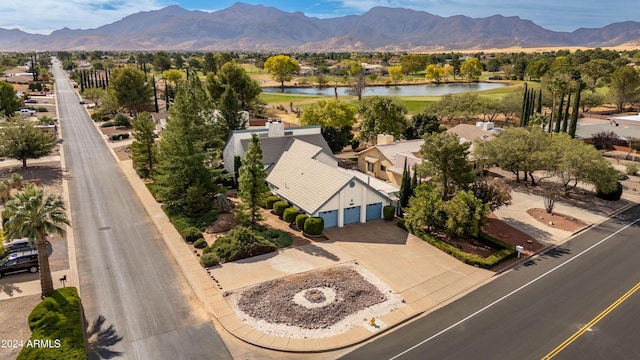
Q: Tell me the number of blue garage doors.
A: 3